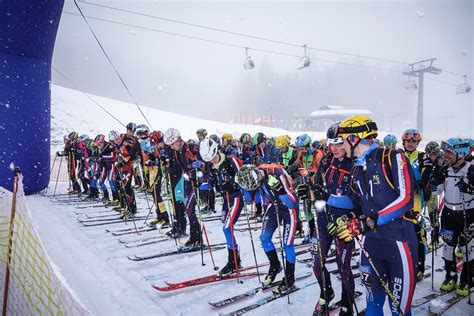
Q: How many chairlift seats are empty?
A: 4